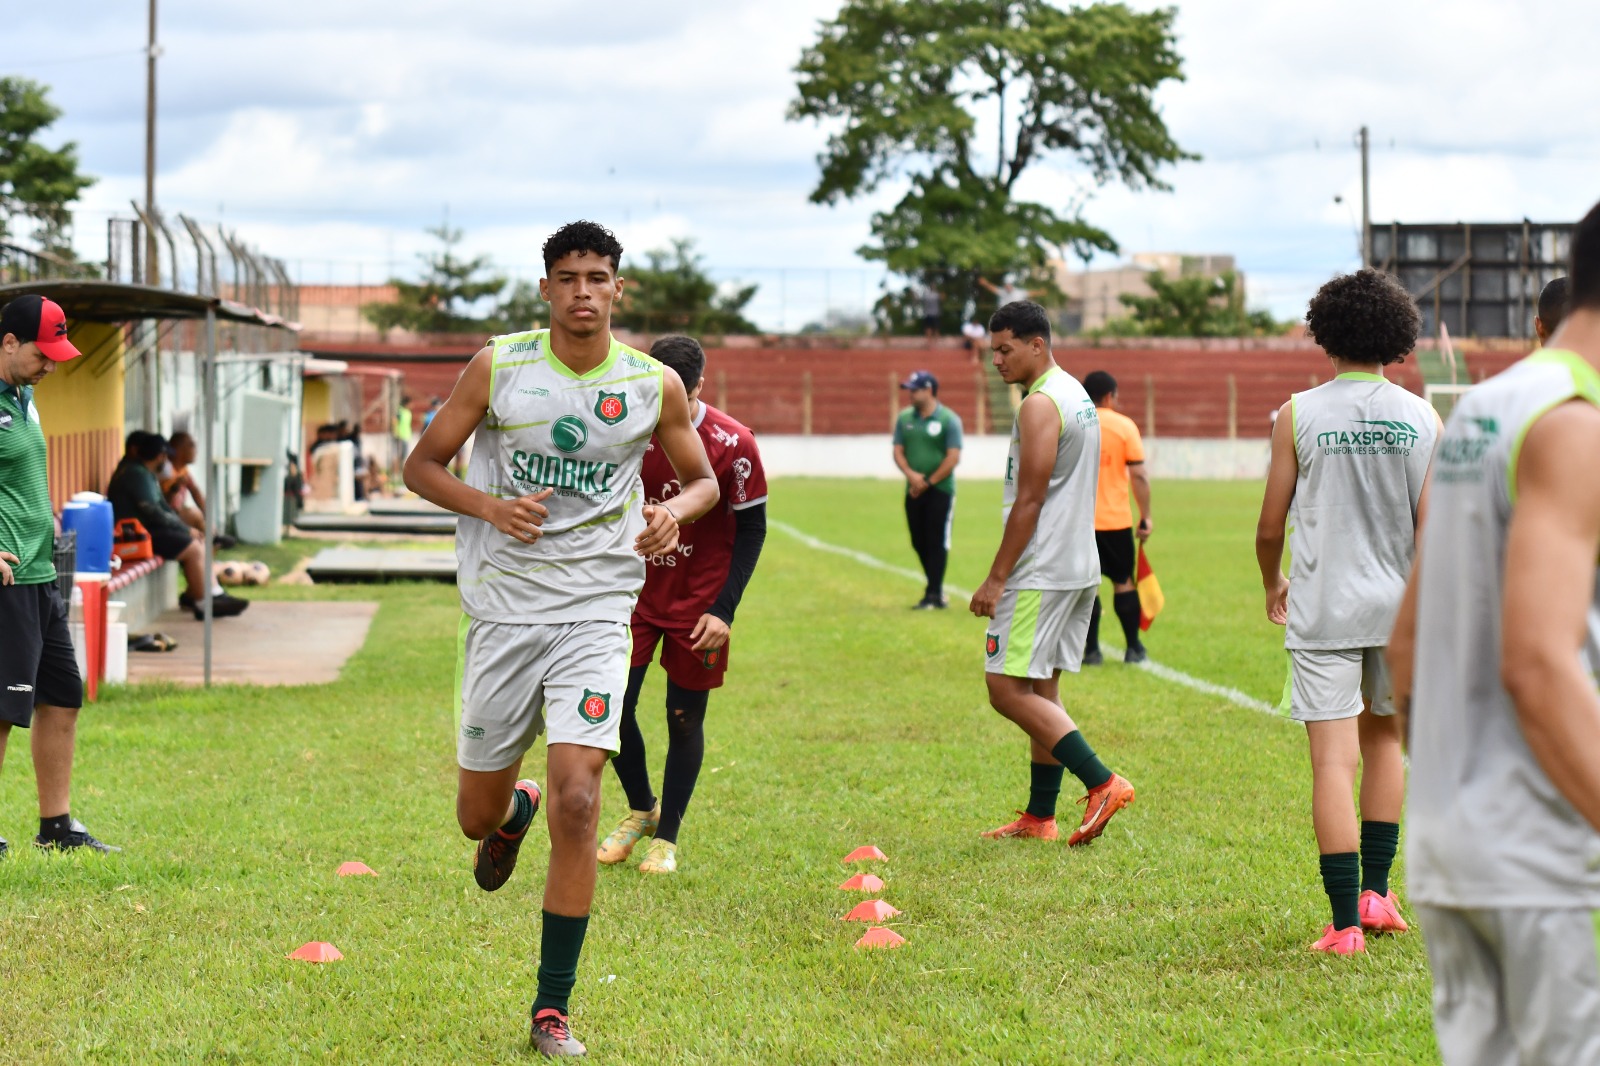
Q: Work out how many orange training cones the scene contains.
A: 6